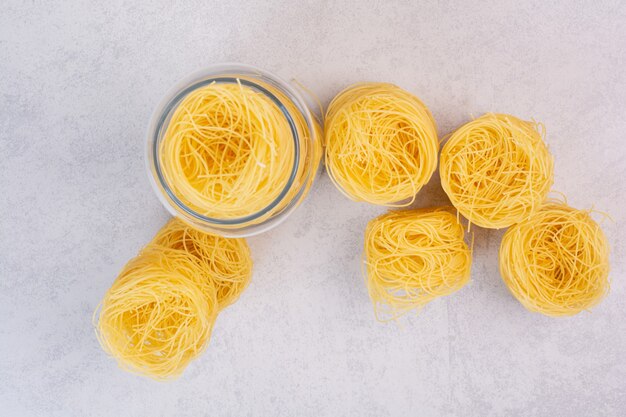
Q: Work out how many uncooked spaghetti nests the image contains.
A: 7